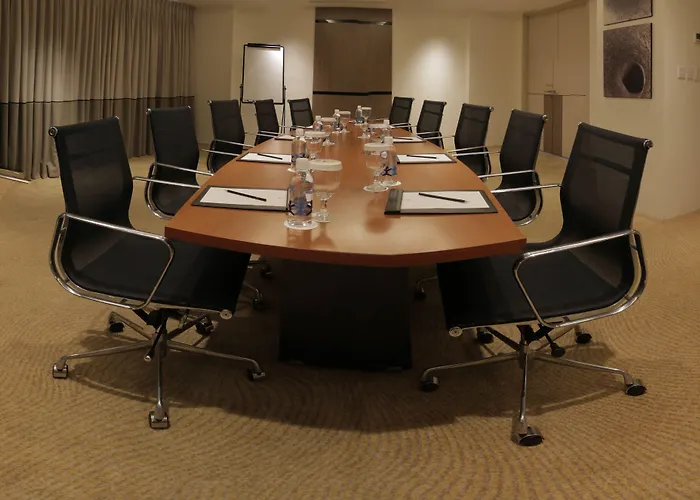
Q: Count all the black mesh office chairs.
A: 10